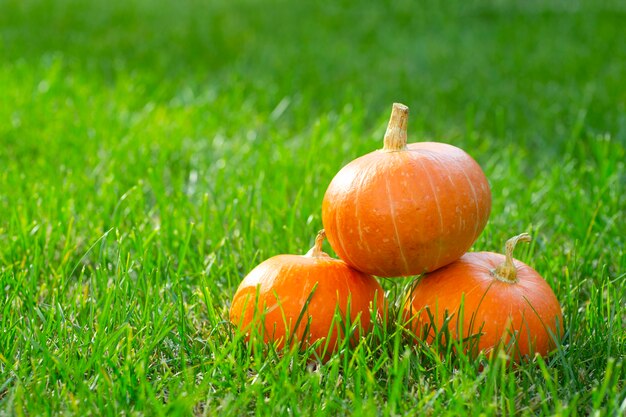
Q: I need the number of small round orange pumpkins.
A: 3